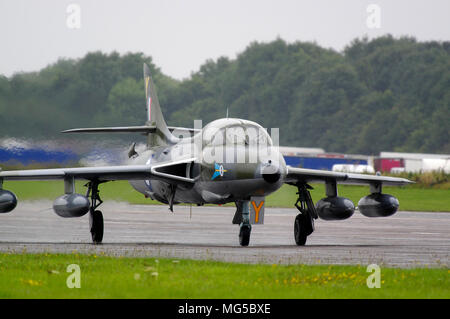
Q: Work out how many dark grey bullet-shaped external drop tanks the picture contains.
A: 4